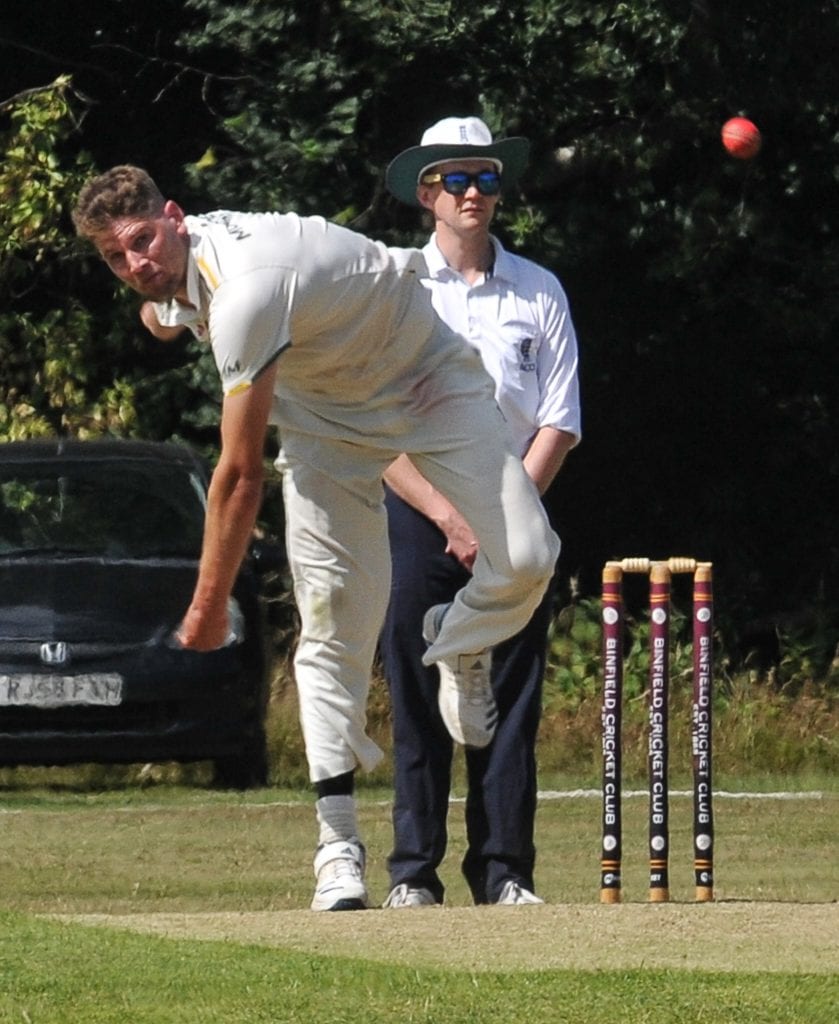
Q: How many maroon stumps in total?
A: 3